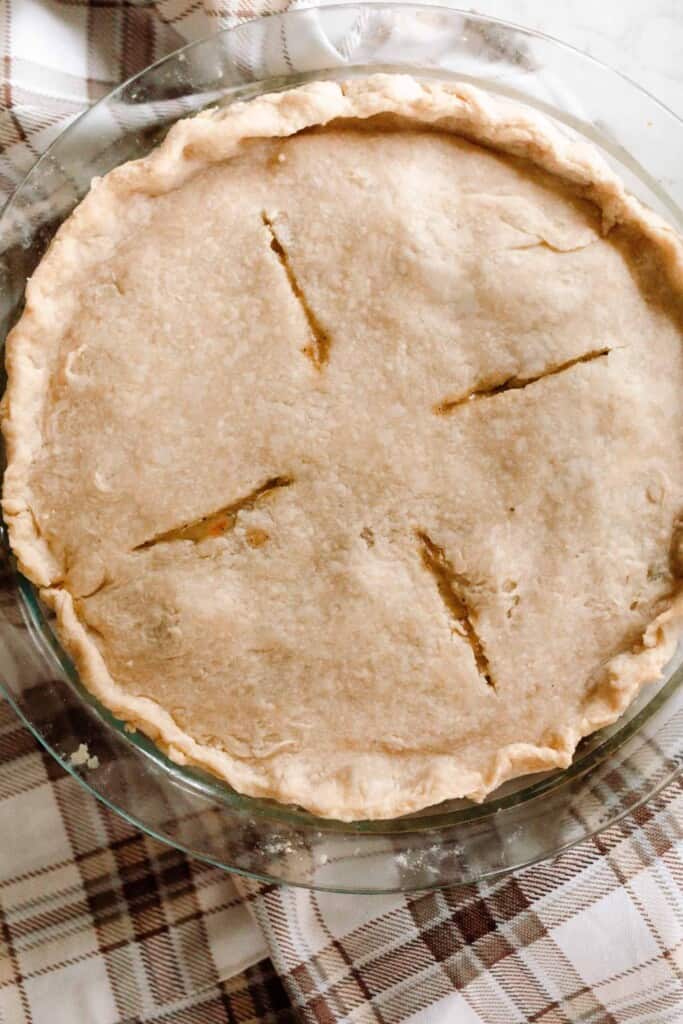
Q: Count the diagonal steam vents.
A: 4